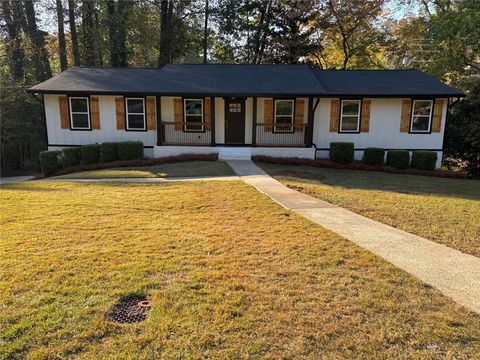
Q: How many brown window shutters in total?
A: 12